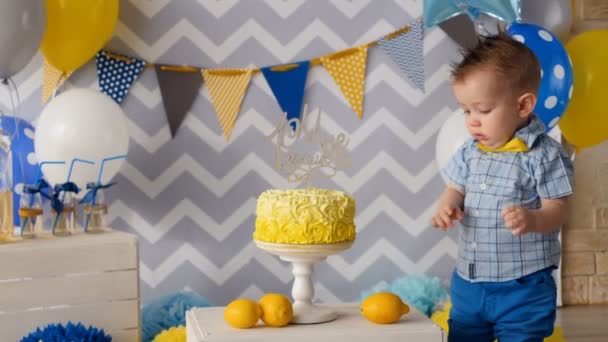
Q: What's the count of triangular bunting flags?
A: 8